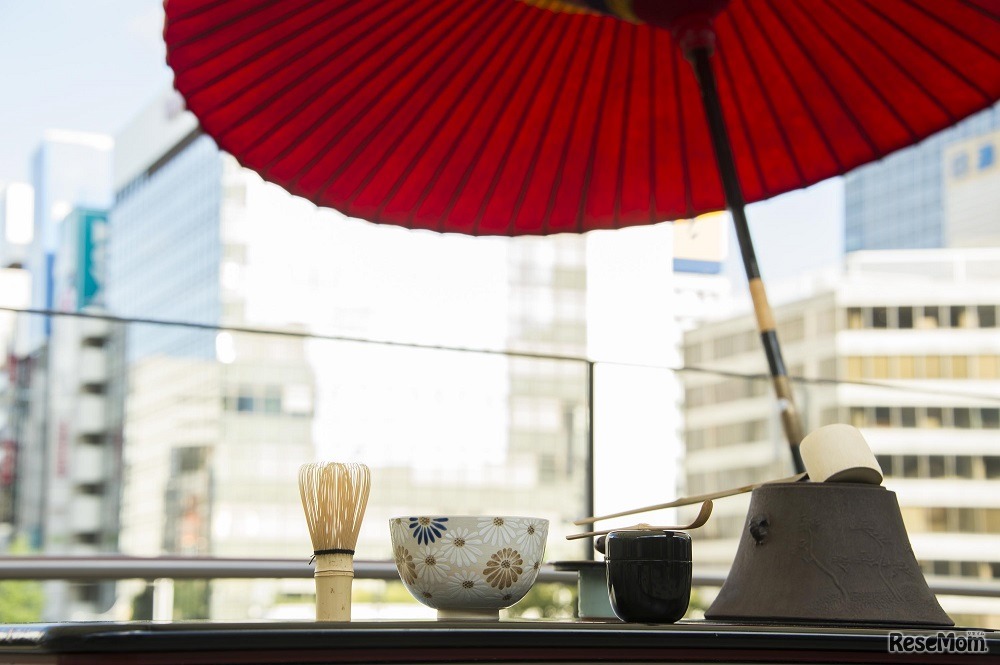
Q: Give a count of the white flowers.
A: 9